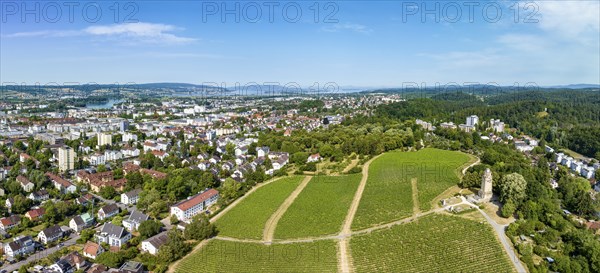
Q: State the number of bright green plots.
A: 5